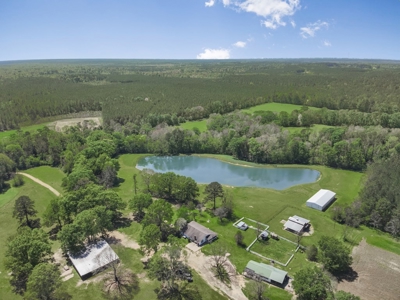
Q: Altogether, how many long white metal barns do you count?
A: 1